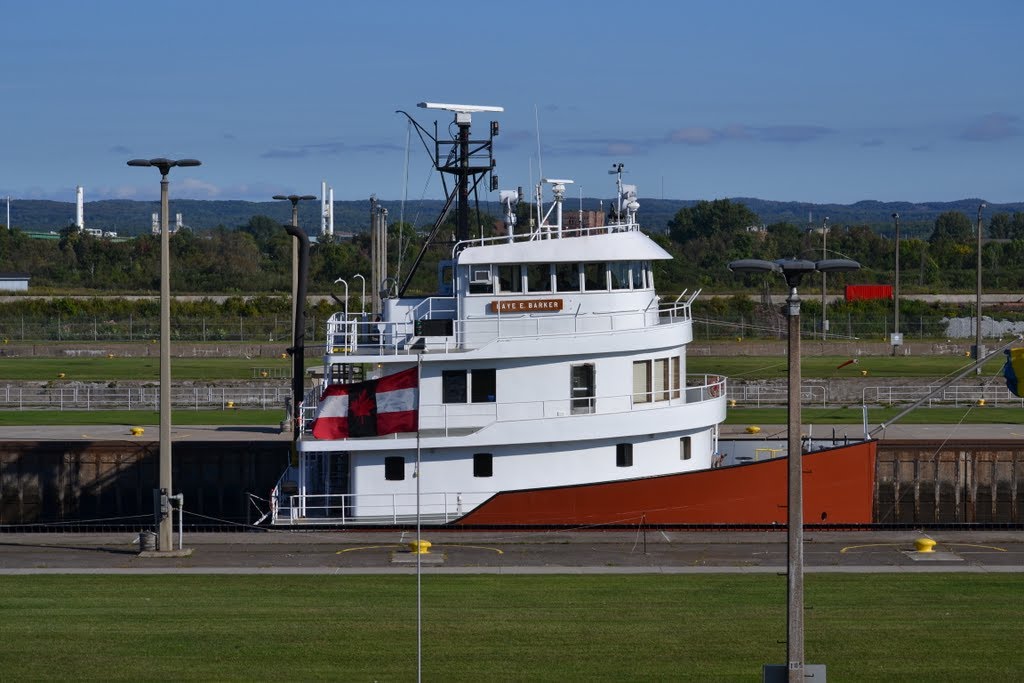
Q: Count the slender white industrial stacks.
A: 4